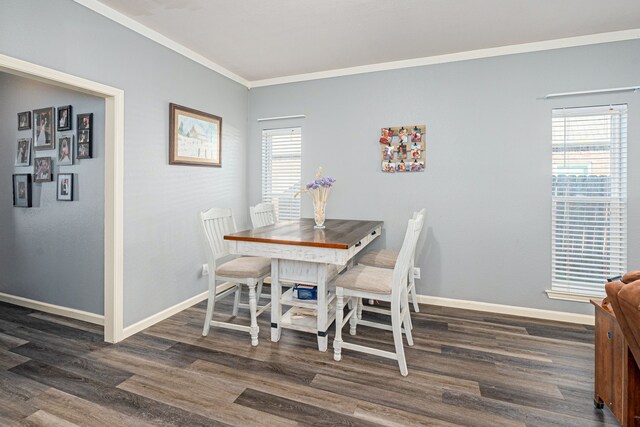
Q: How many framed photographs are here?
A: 9